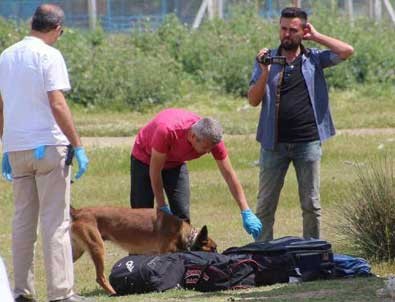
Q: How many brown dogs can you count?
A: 1